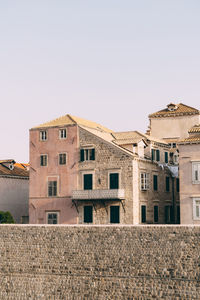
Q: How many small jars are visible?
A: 0